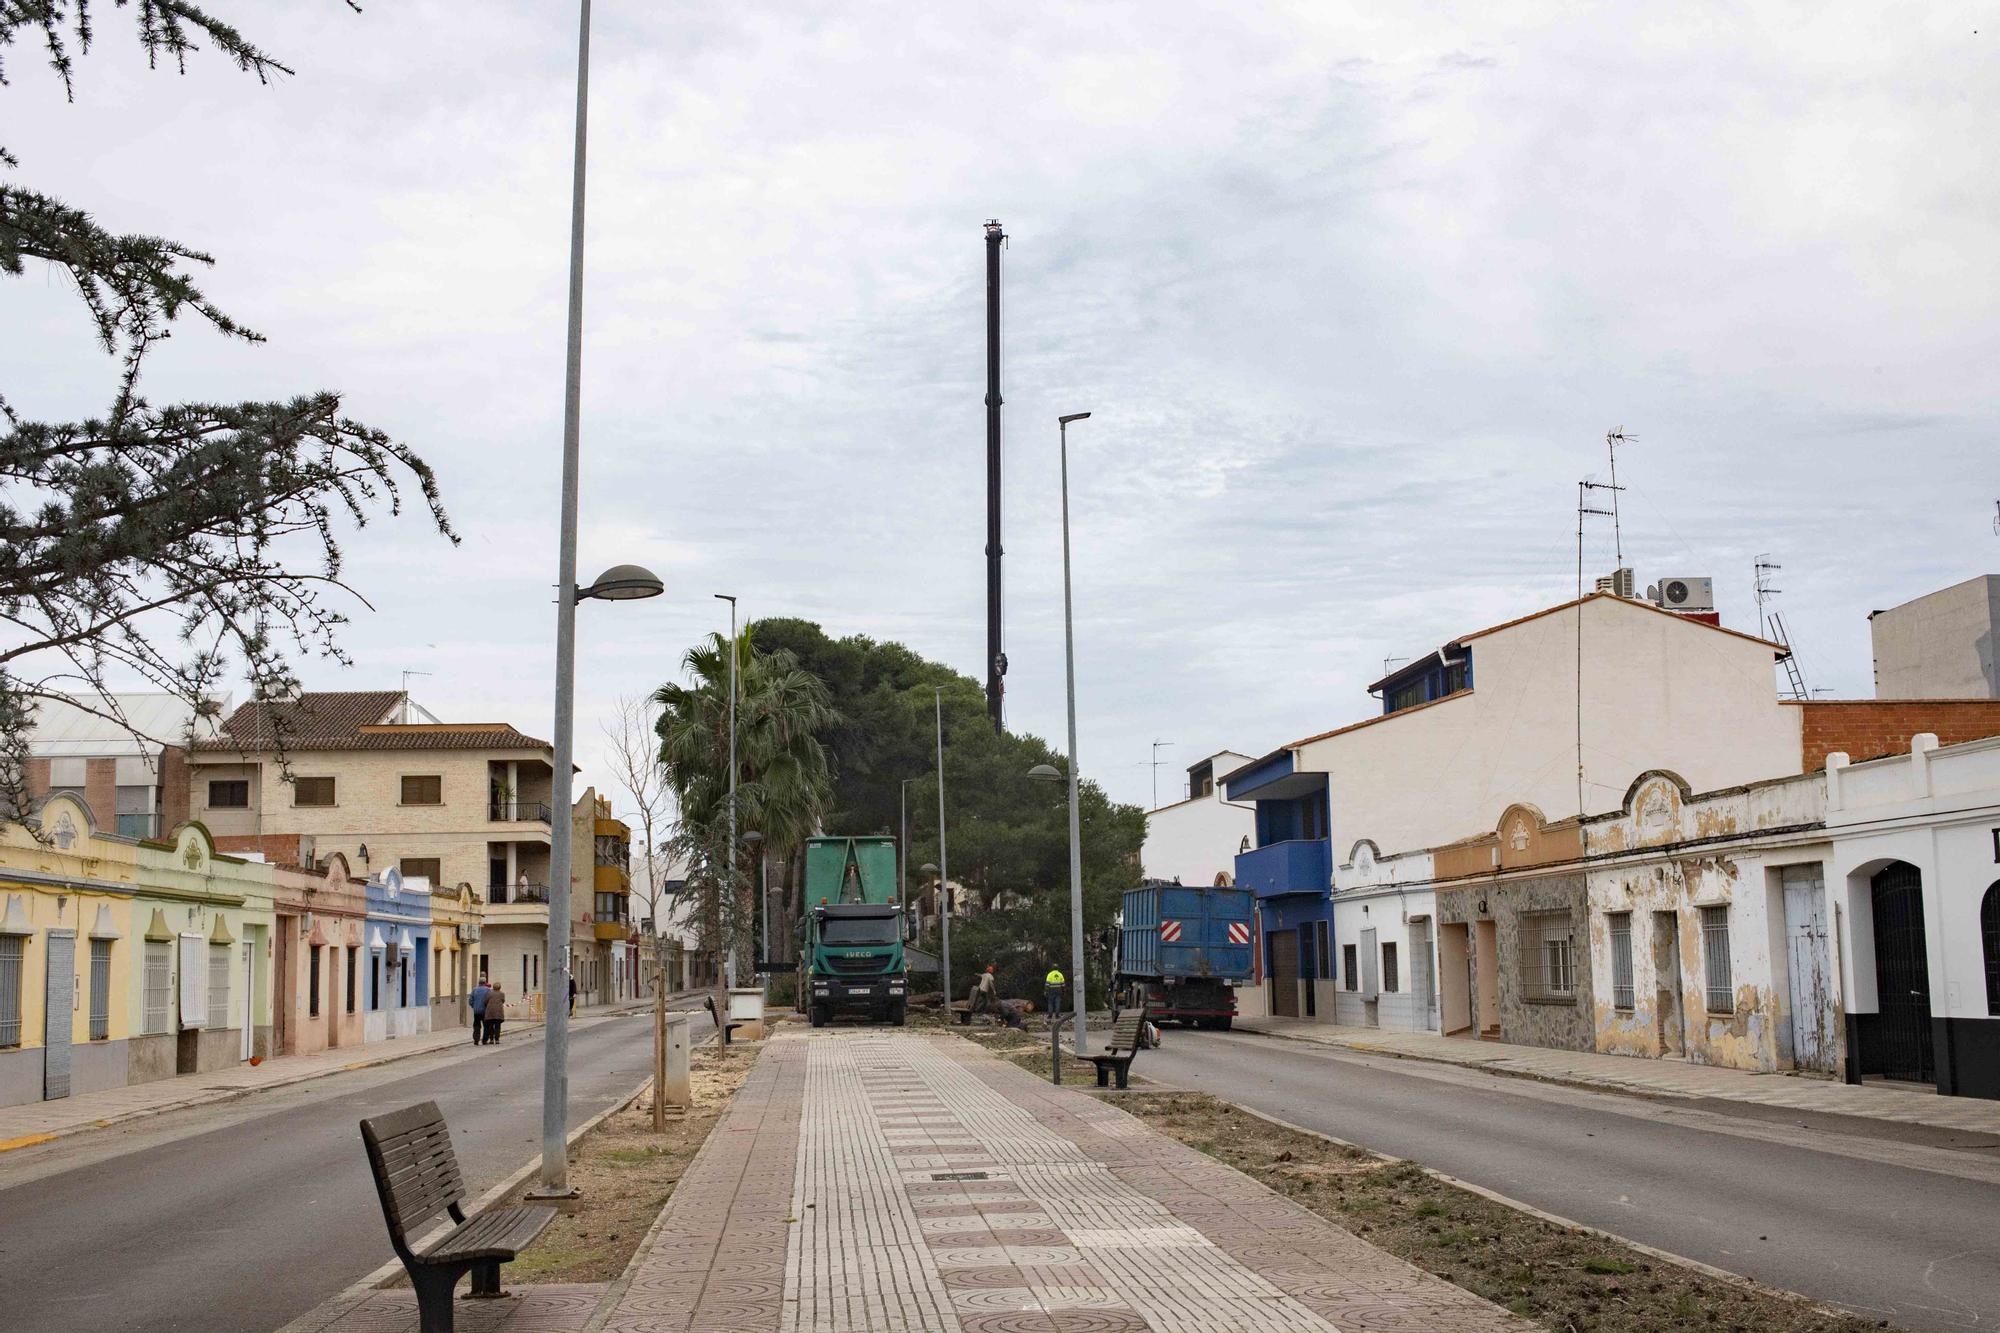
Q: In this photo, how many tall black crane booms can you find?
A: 1